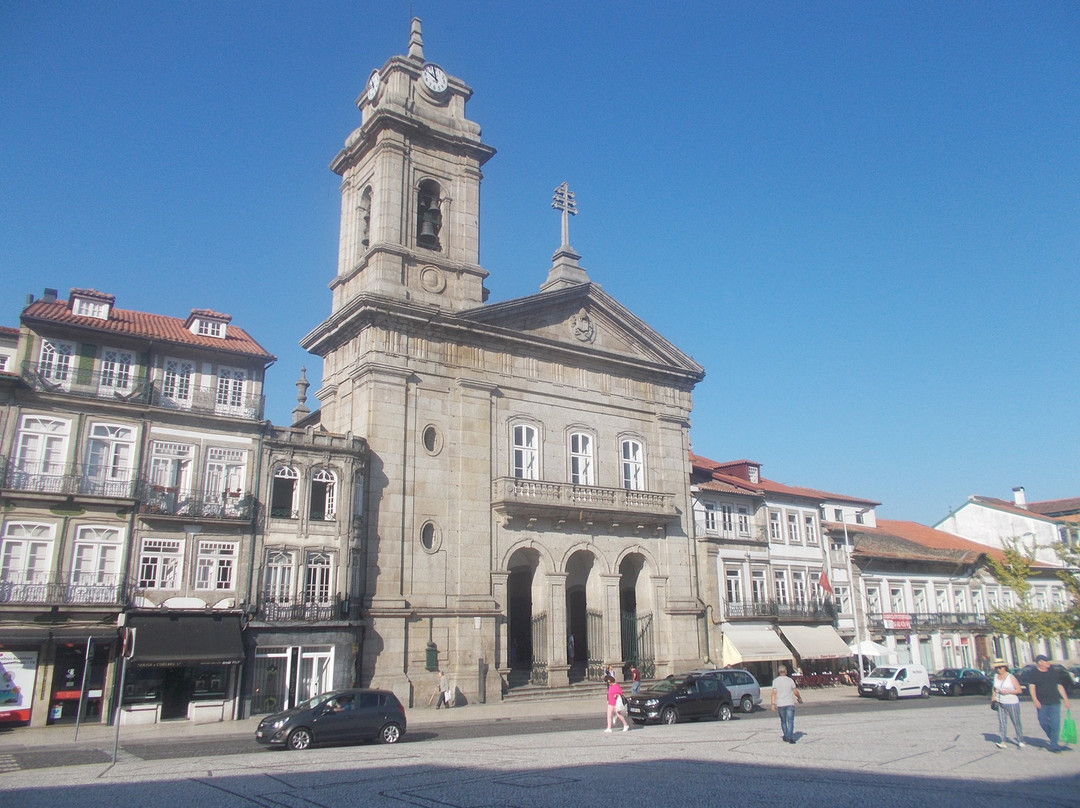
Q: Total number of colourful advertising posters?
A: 1